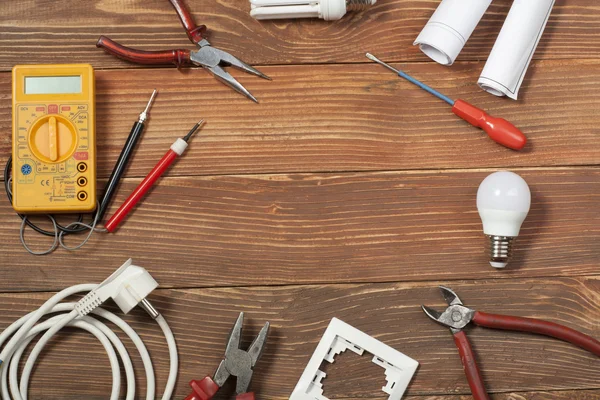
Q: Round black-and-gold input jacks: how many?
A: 3